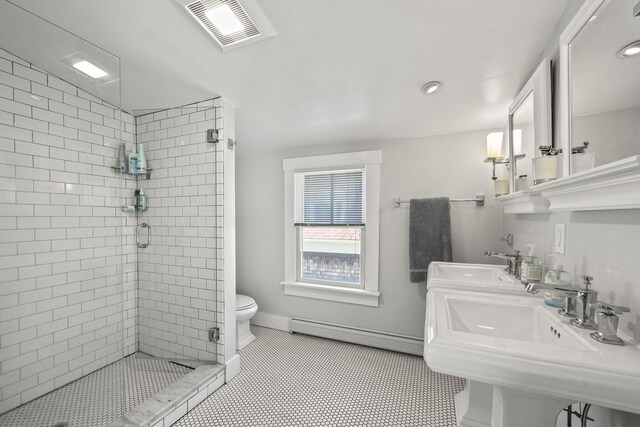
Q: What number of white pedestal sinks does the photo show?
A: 2